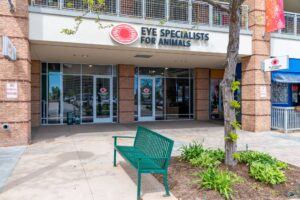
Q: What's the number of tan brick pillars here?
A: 5